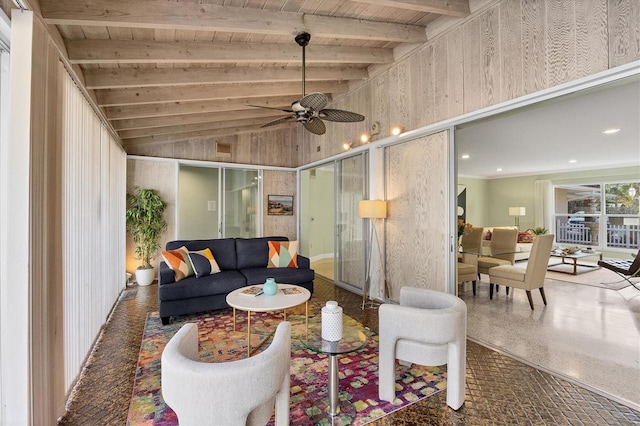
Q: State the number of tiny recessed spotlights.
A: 4